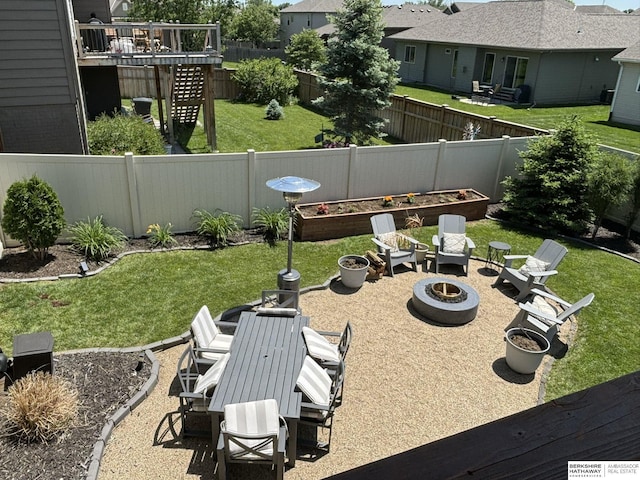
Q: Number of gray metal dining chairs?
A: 6